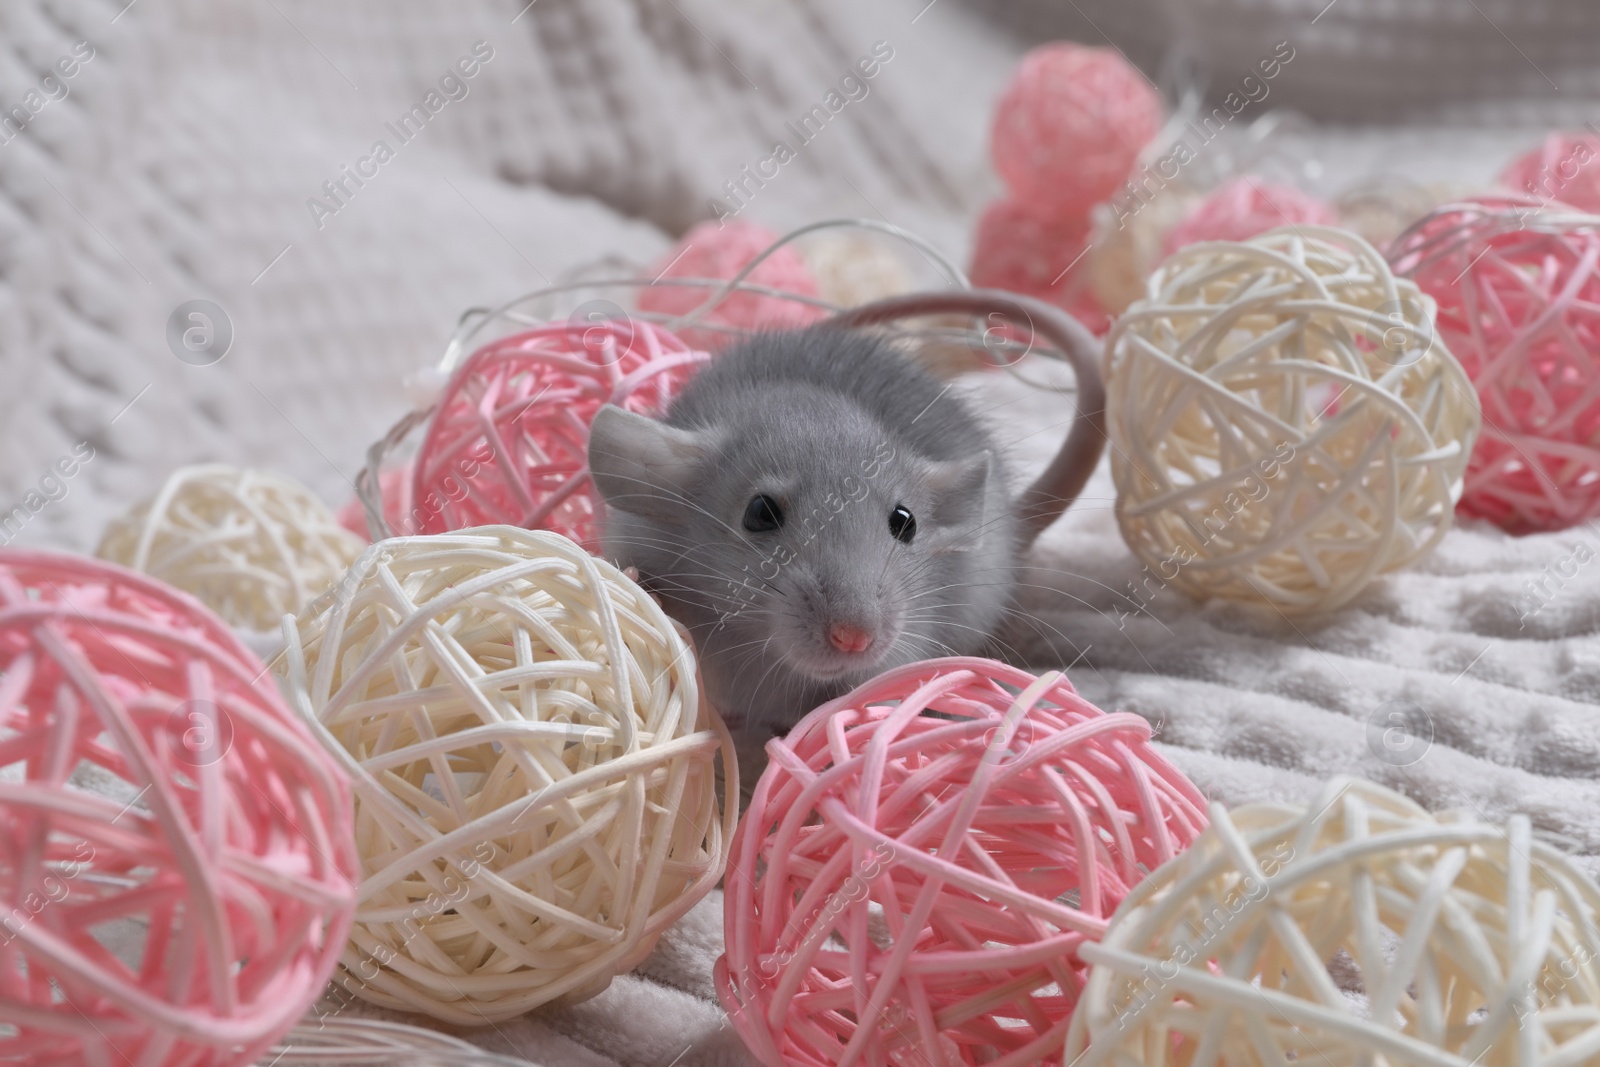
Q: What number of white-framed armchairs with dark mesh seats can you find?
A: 0